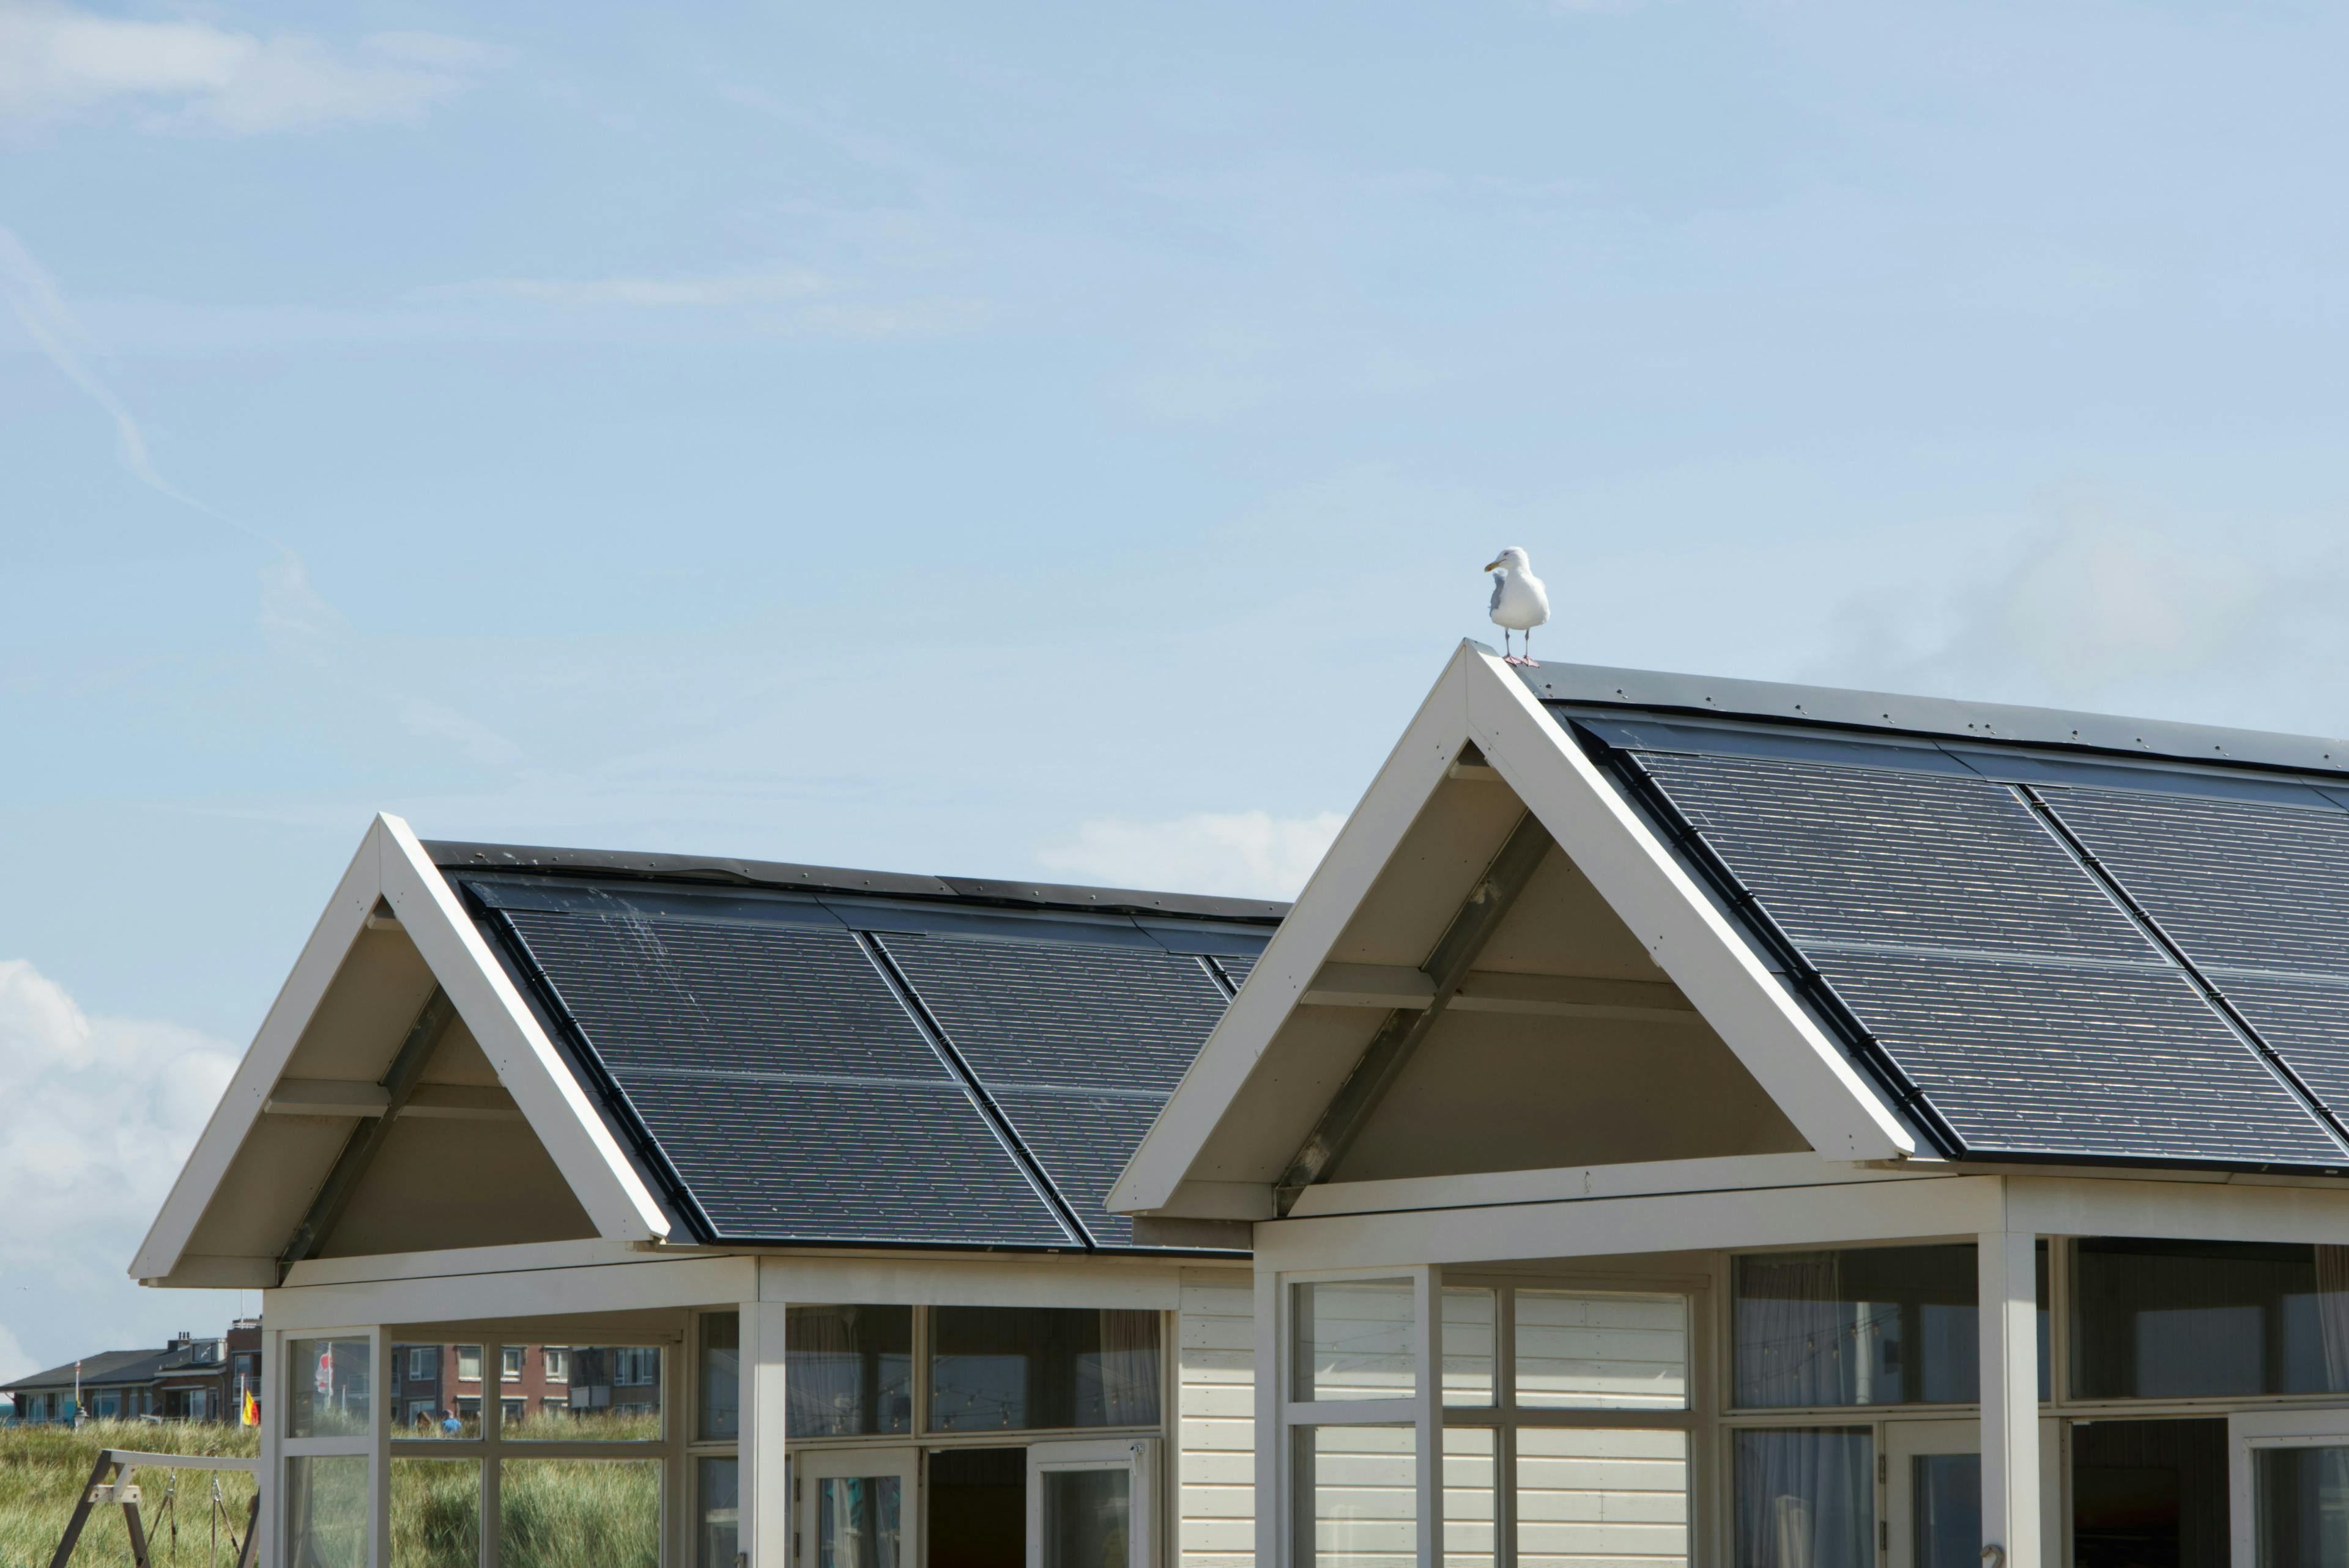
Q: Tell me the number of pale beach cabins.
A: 2